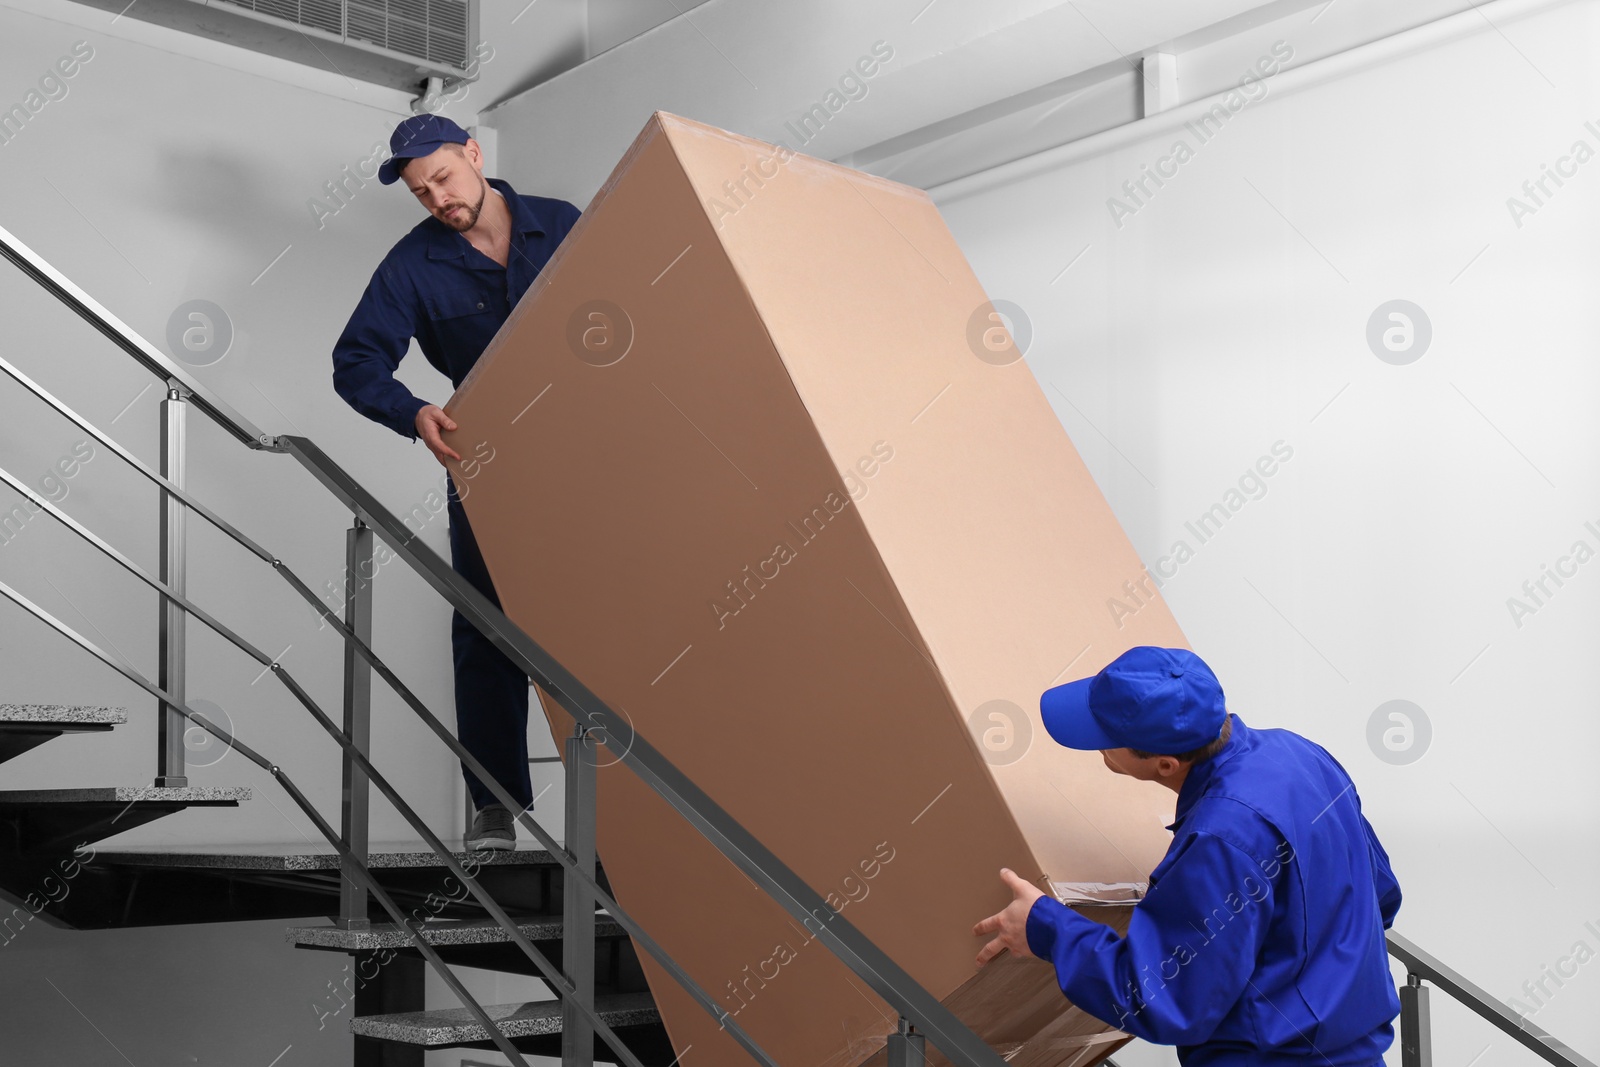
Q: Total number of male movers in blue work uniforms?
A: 2